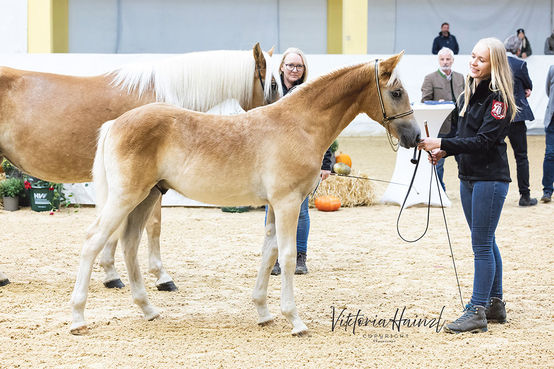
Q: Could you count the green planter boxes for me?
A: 1